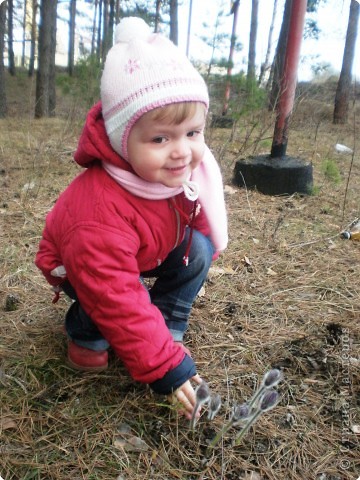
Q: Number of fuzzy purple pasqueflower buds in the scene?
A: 5